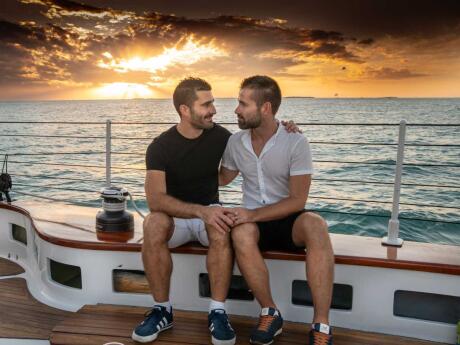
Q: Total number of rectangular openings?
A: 6